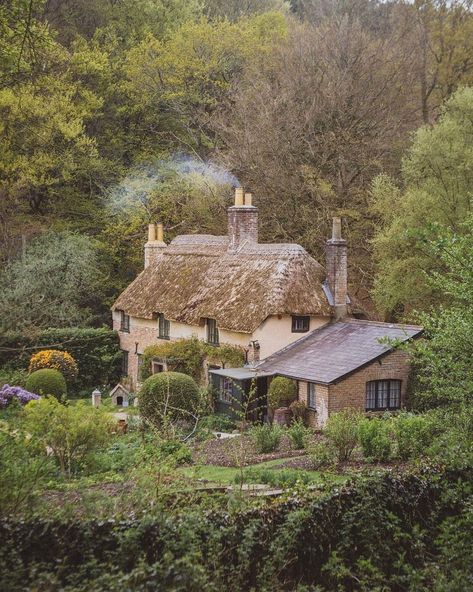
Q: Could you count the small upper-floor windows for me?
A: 4